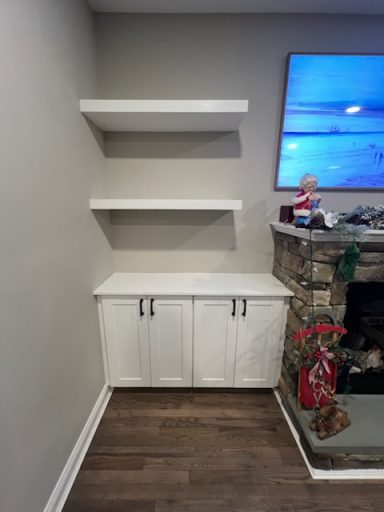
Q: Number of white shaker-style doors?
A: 4